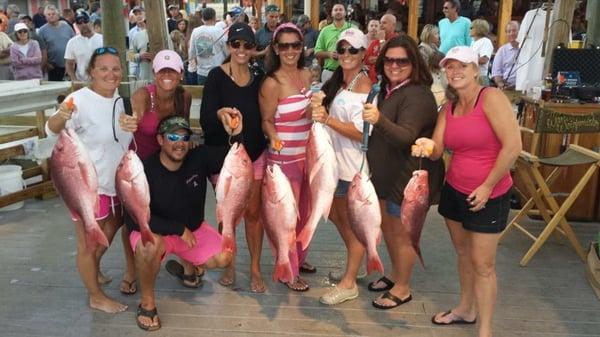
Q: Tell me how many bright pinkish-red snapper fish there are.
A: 7